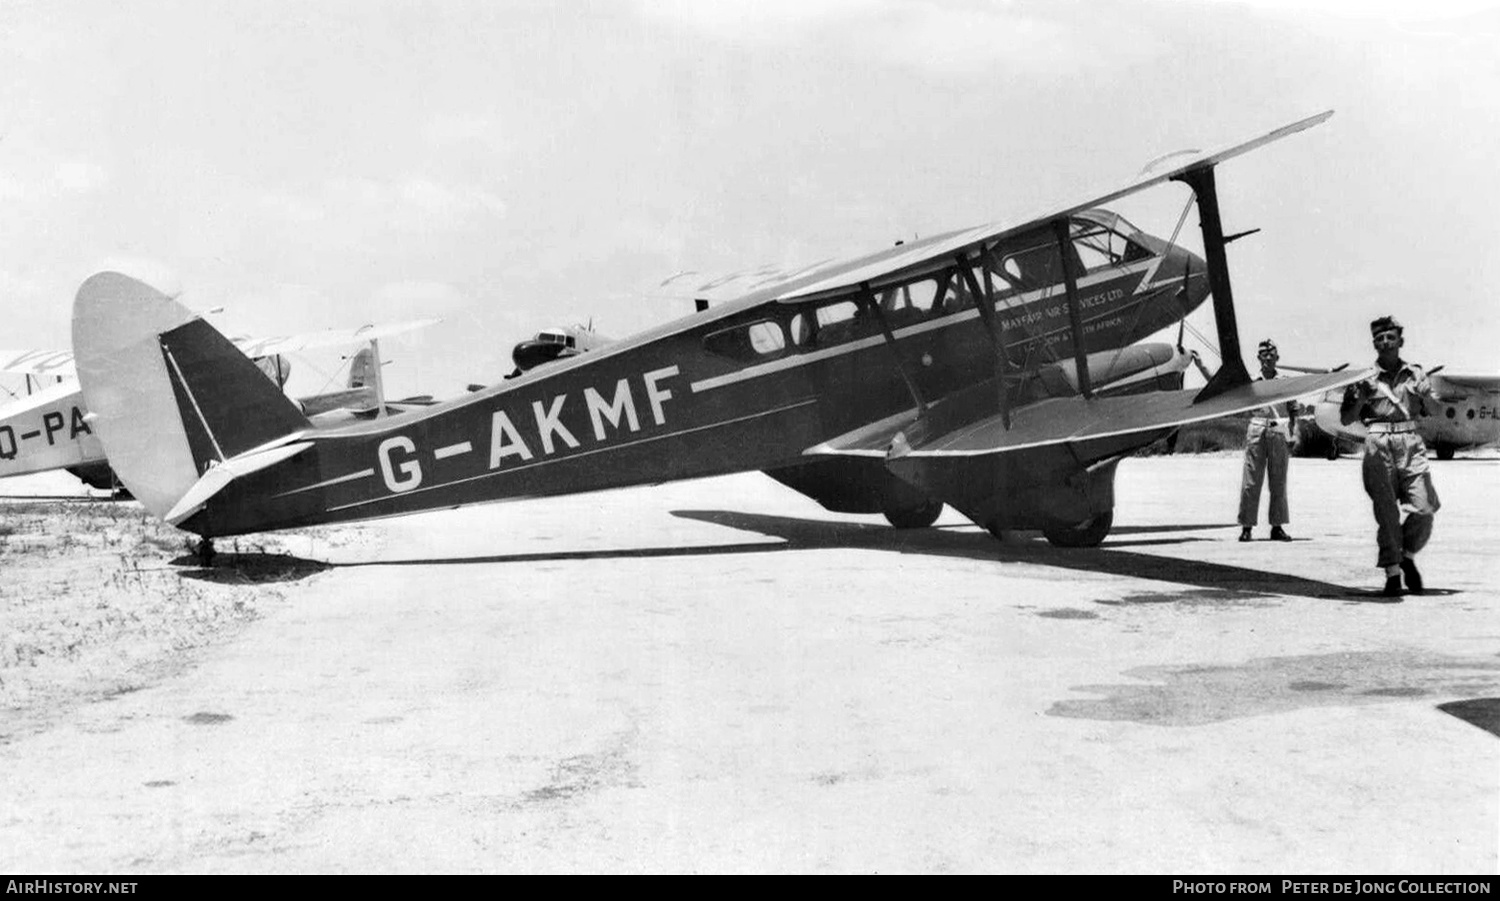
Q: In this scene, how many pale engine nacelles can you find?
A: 1